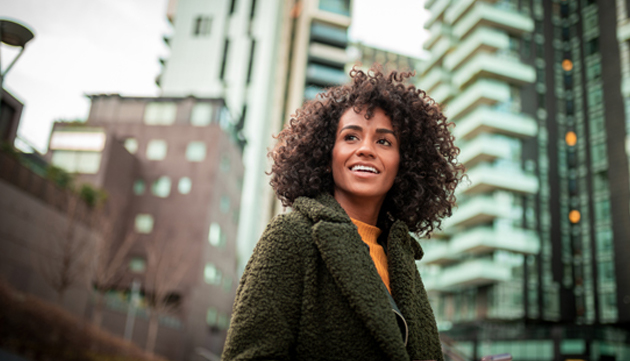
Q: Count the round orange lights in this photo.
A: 3